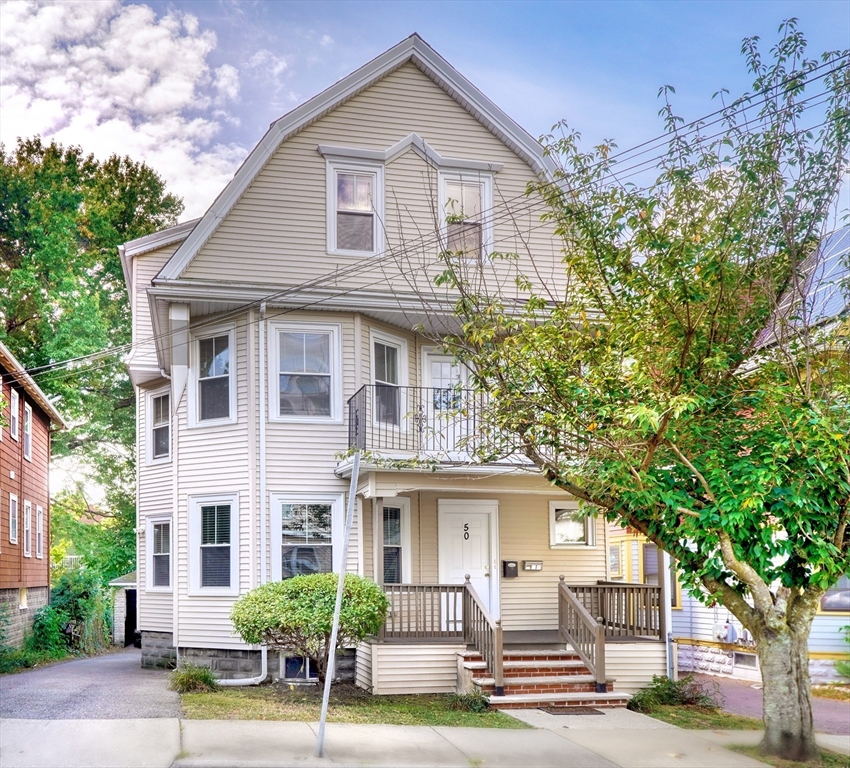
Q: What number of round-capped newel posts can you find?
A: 4